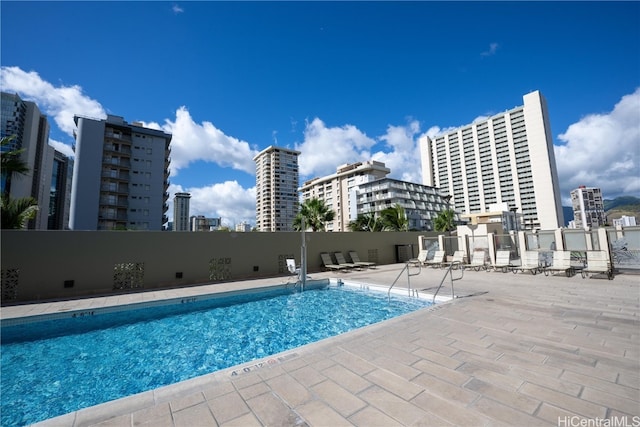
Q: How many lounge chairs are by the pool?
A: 11